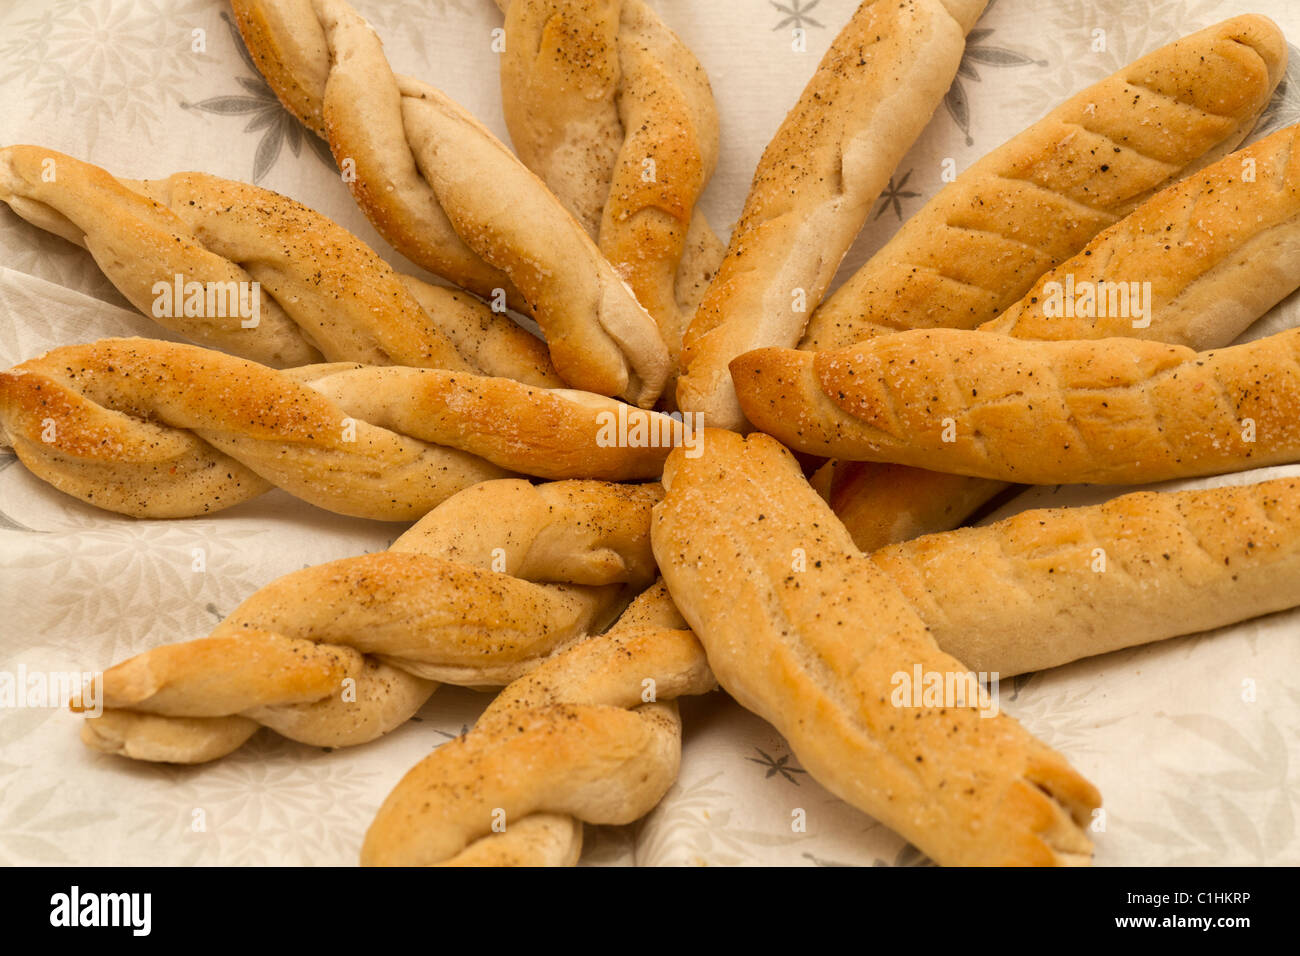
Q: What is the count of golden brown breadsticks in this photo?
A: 12